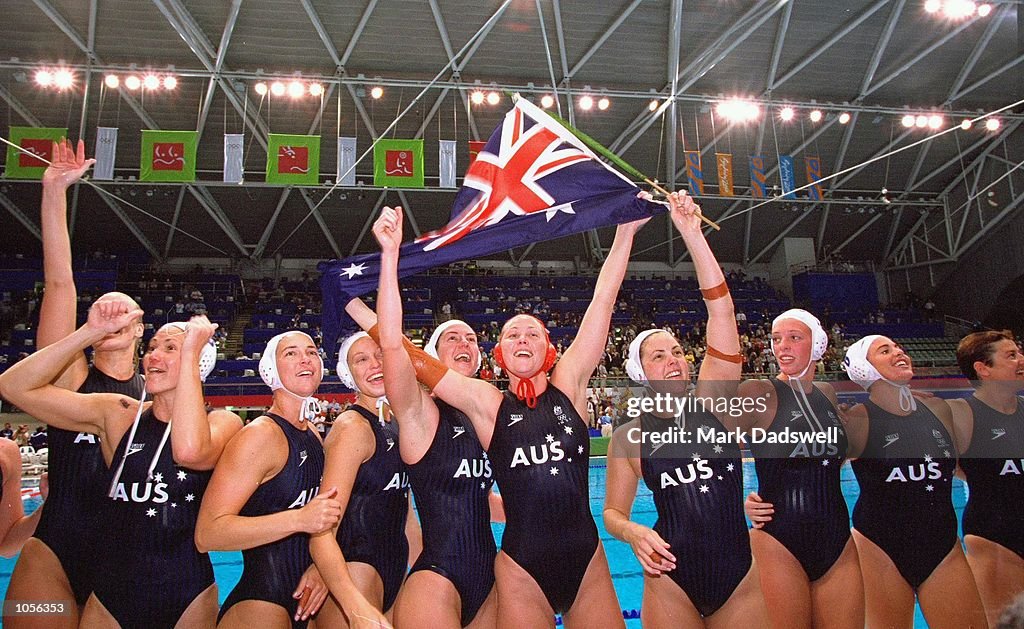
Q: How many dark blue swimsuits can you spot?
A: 10